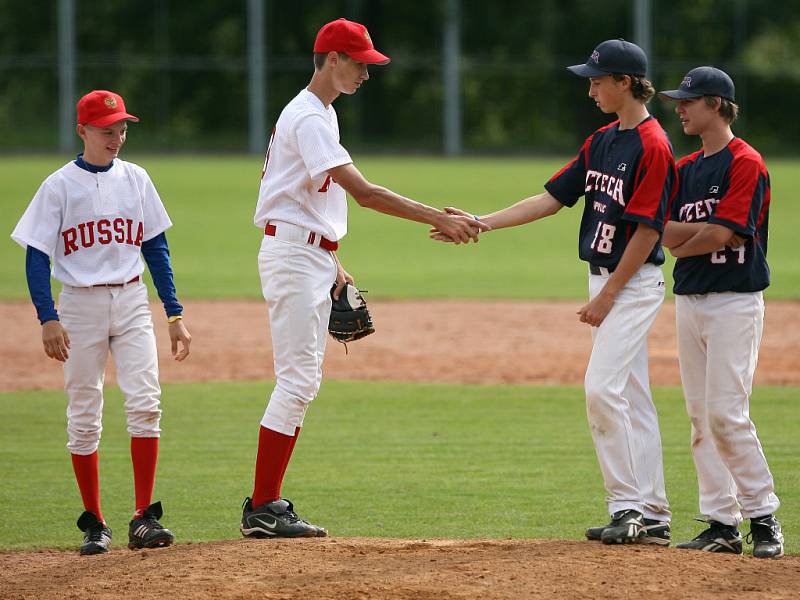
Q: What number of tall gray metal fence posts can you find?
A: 4